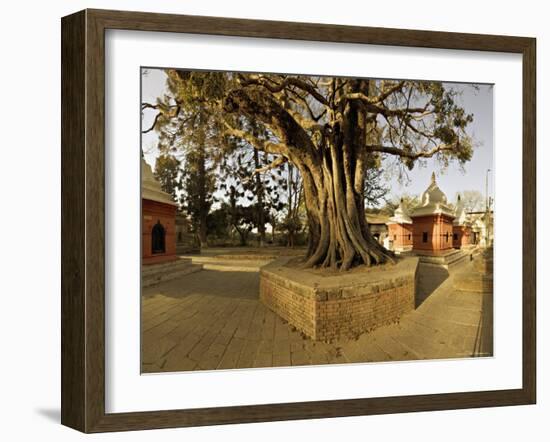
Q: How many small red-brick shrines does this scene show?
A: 4